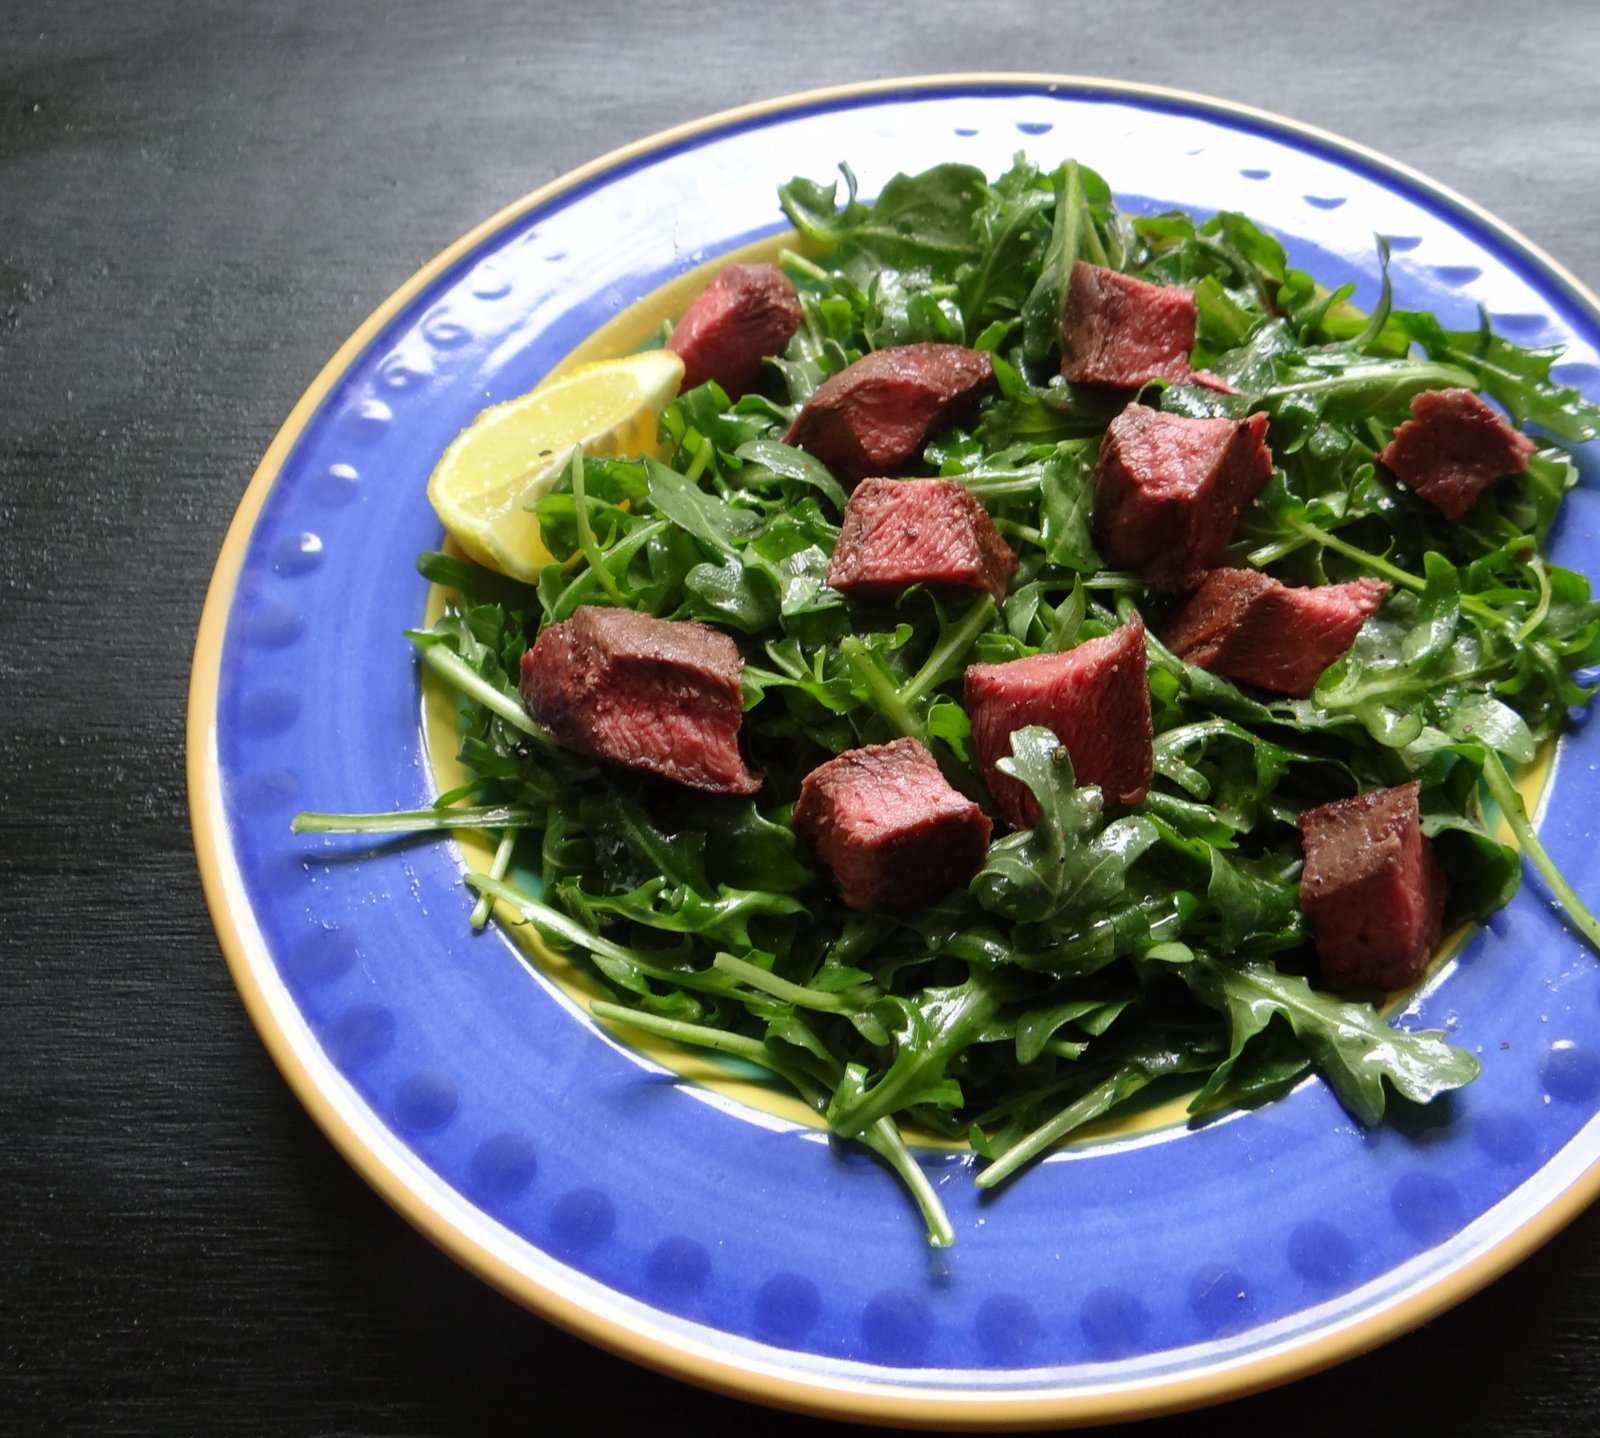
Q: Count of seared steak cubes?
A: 11